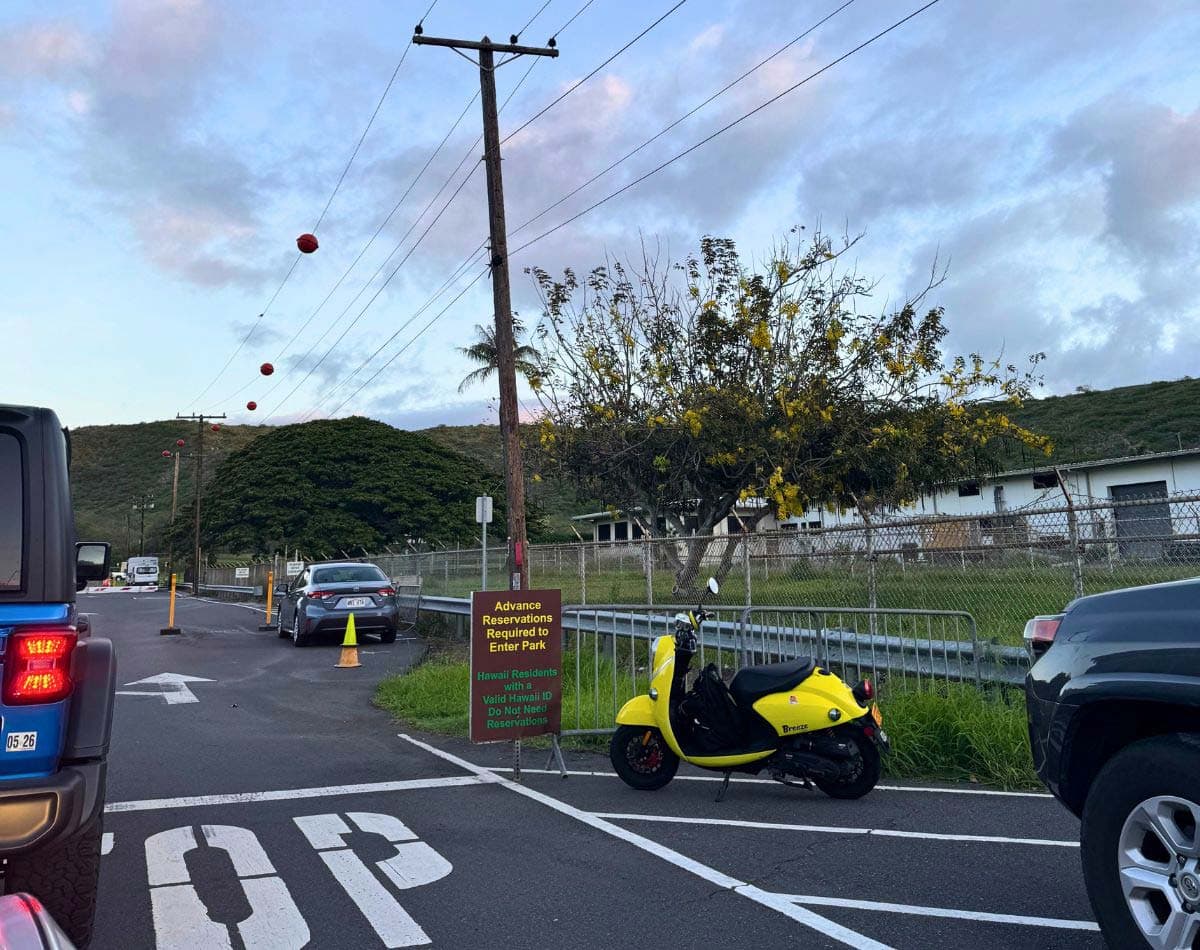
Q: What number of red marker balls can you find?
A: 6